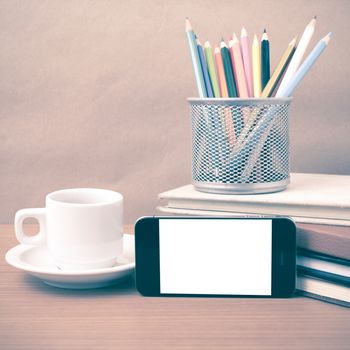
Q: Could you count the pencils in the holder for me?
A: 13